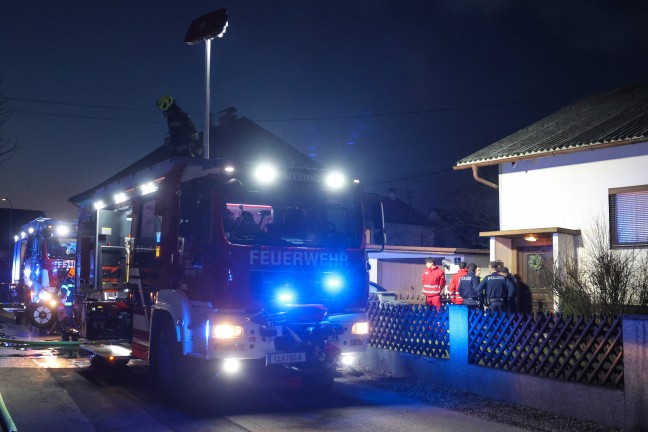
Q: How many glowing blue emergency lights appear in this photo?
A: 2